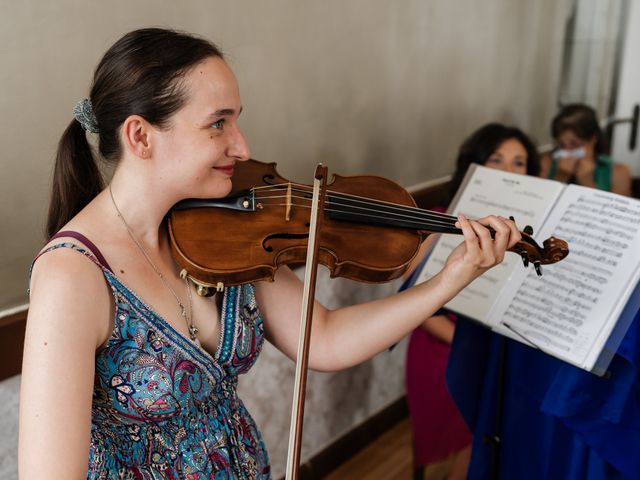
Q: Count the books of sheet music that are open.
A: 1